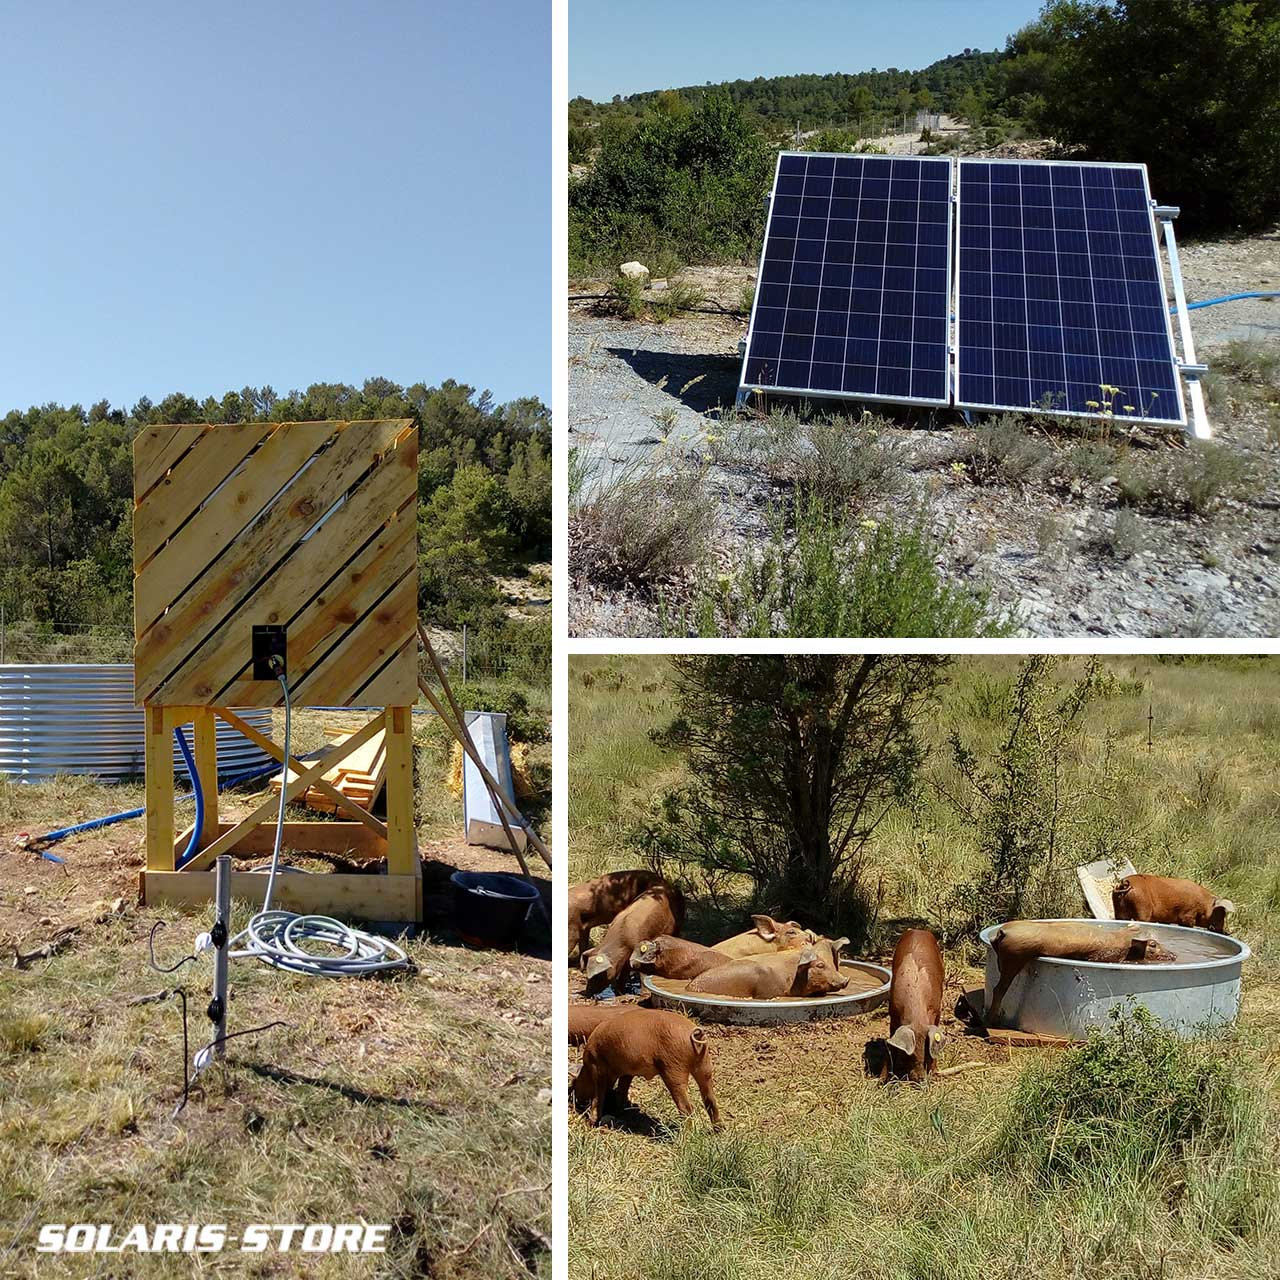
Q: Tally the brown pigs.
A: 10